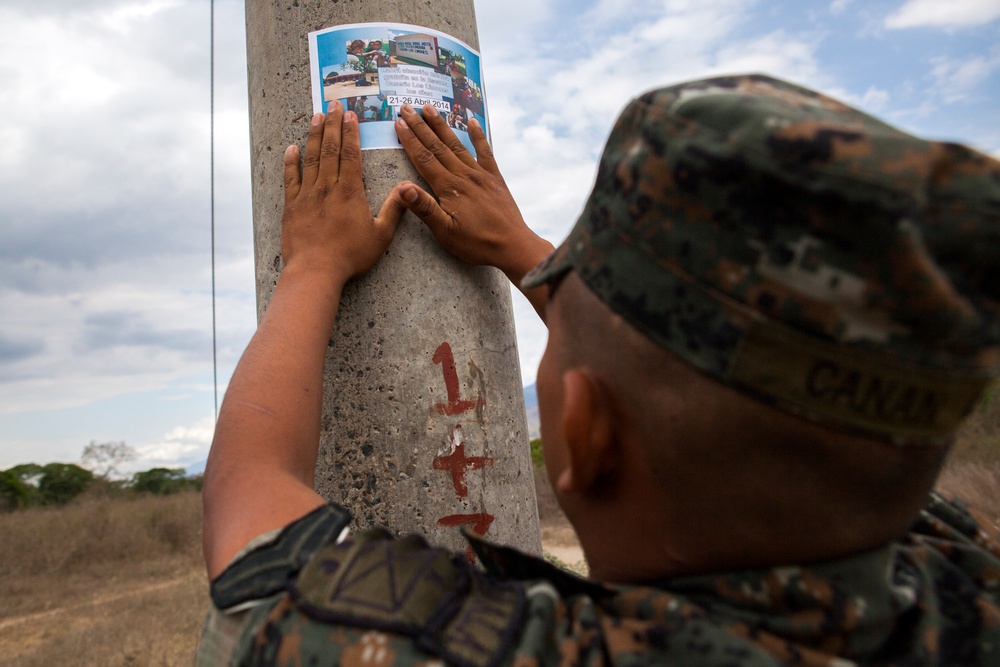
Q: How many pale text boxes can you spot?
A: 2